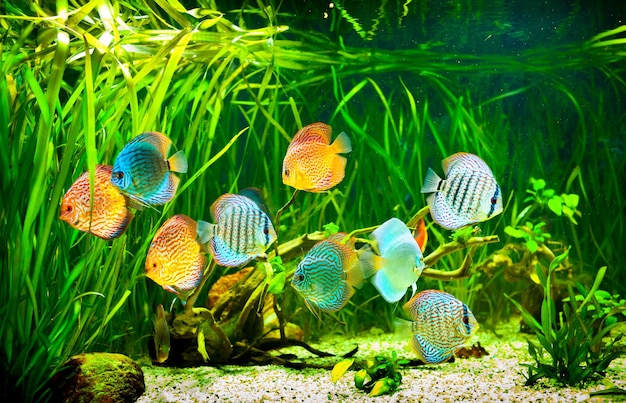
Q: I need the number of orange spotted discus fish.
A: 3